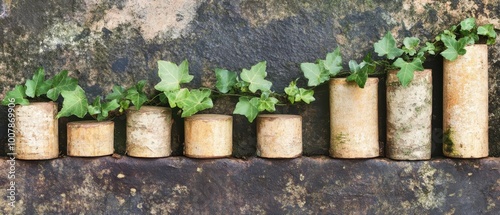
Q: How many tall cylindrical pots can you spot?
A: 3